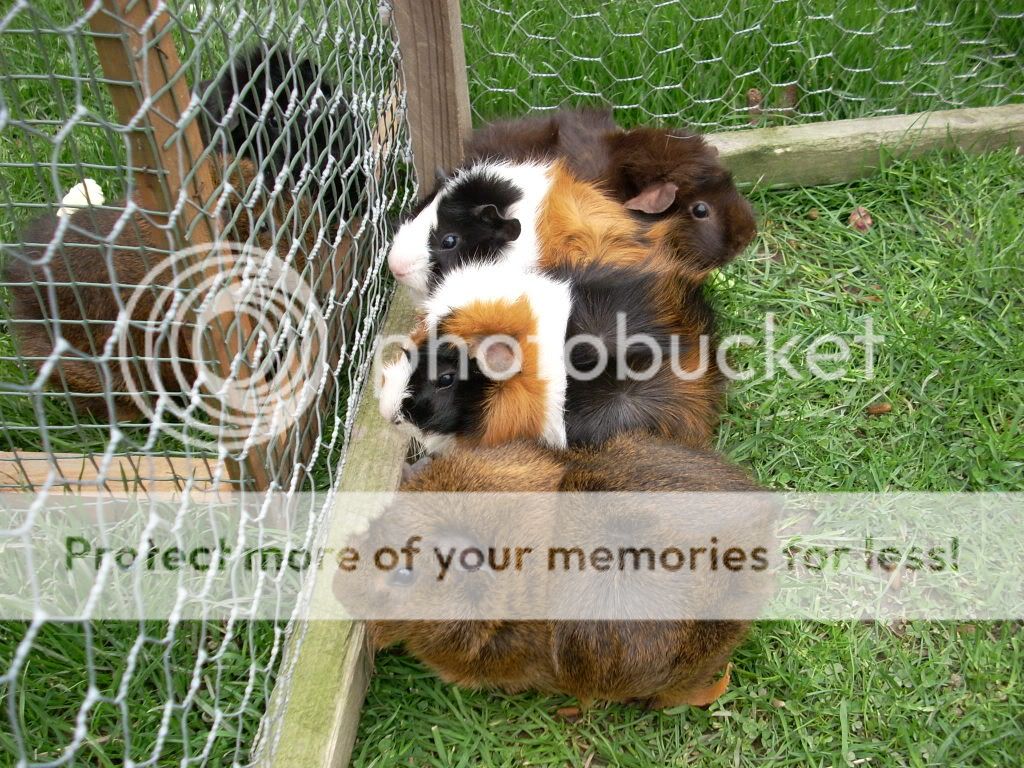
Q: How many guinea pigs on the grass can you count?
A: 4